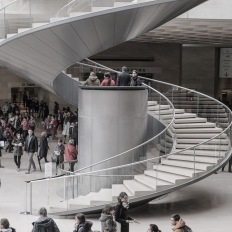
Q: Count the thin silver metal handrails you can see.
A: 2